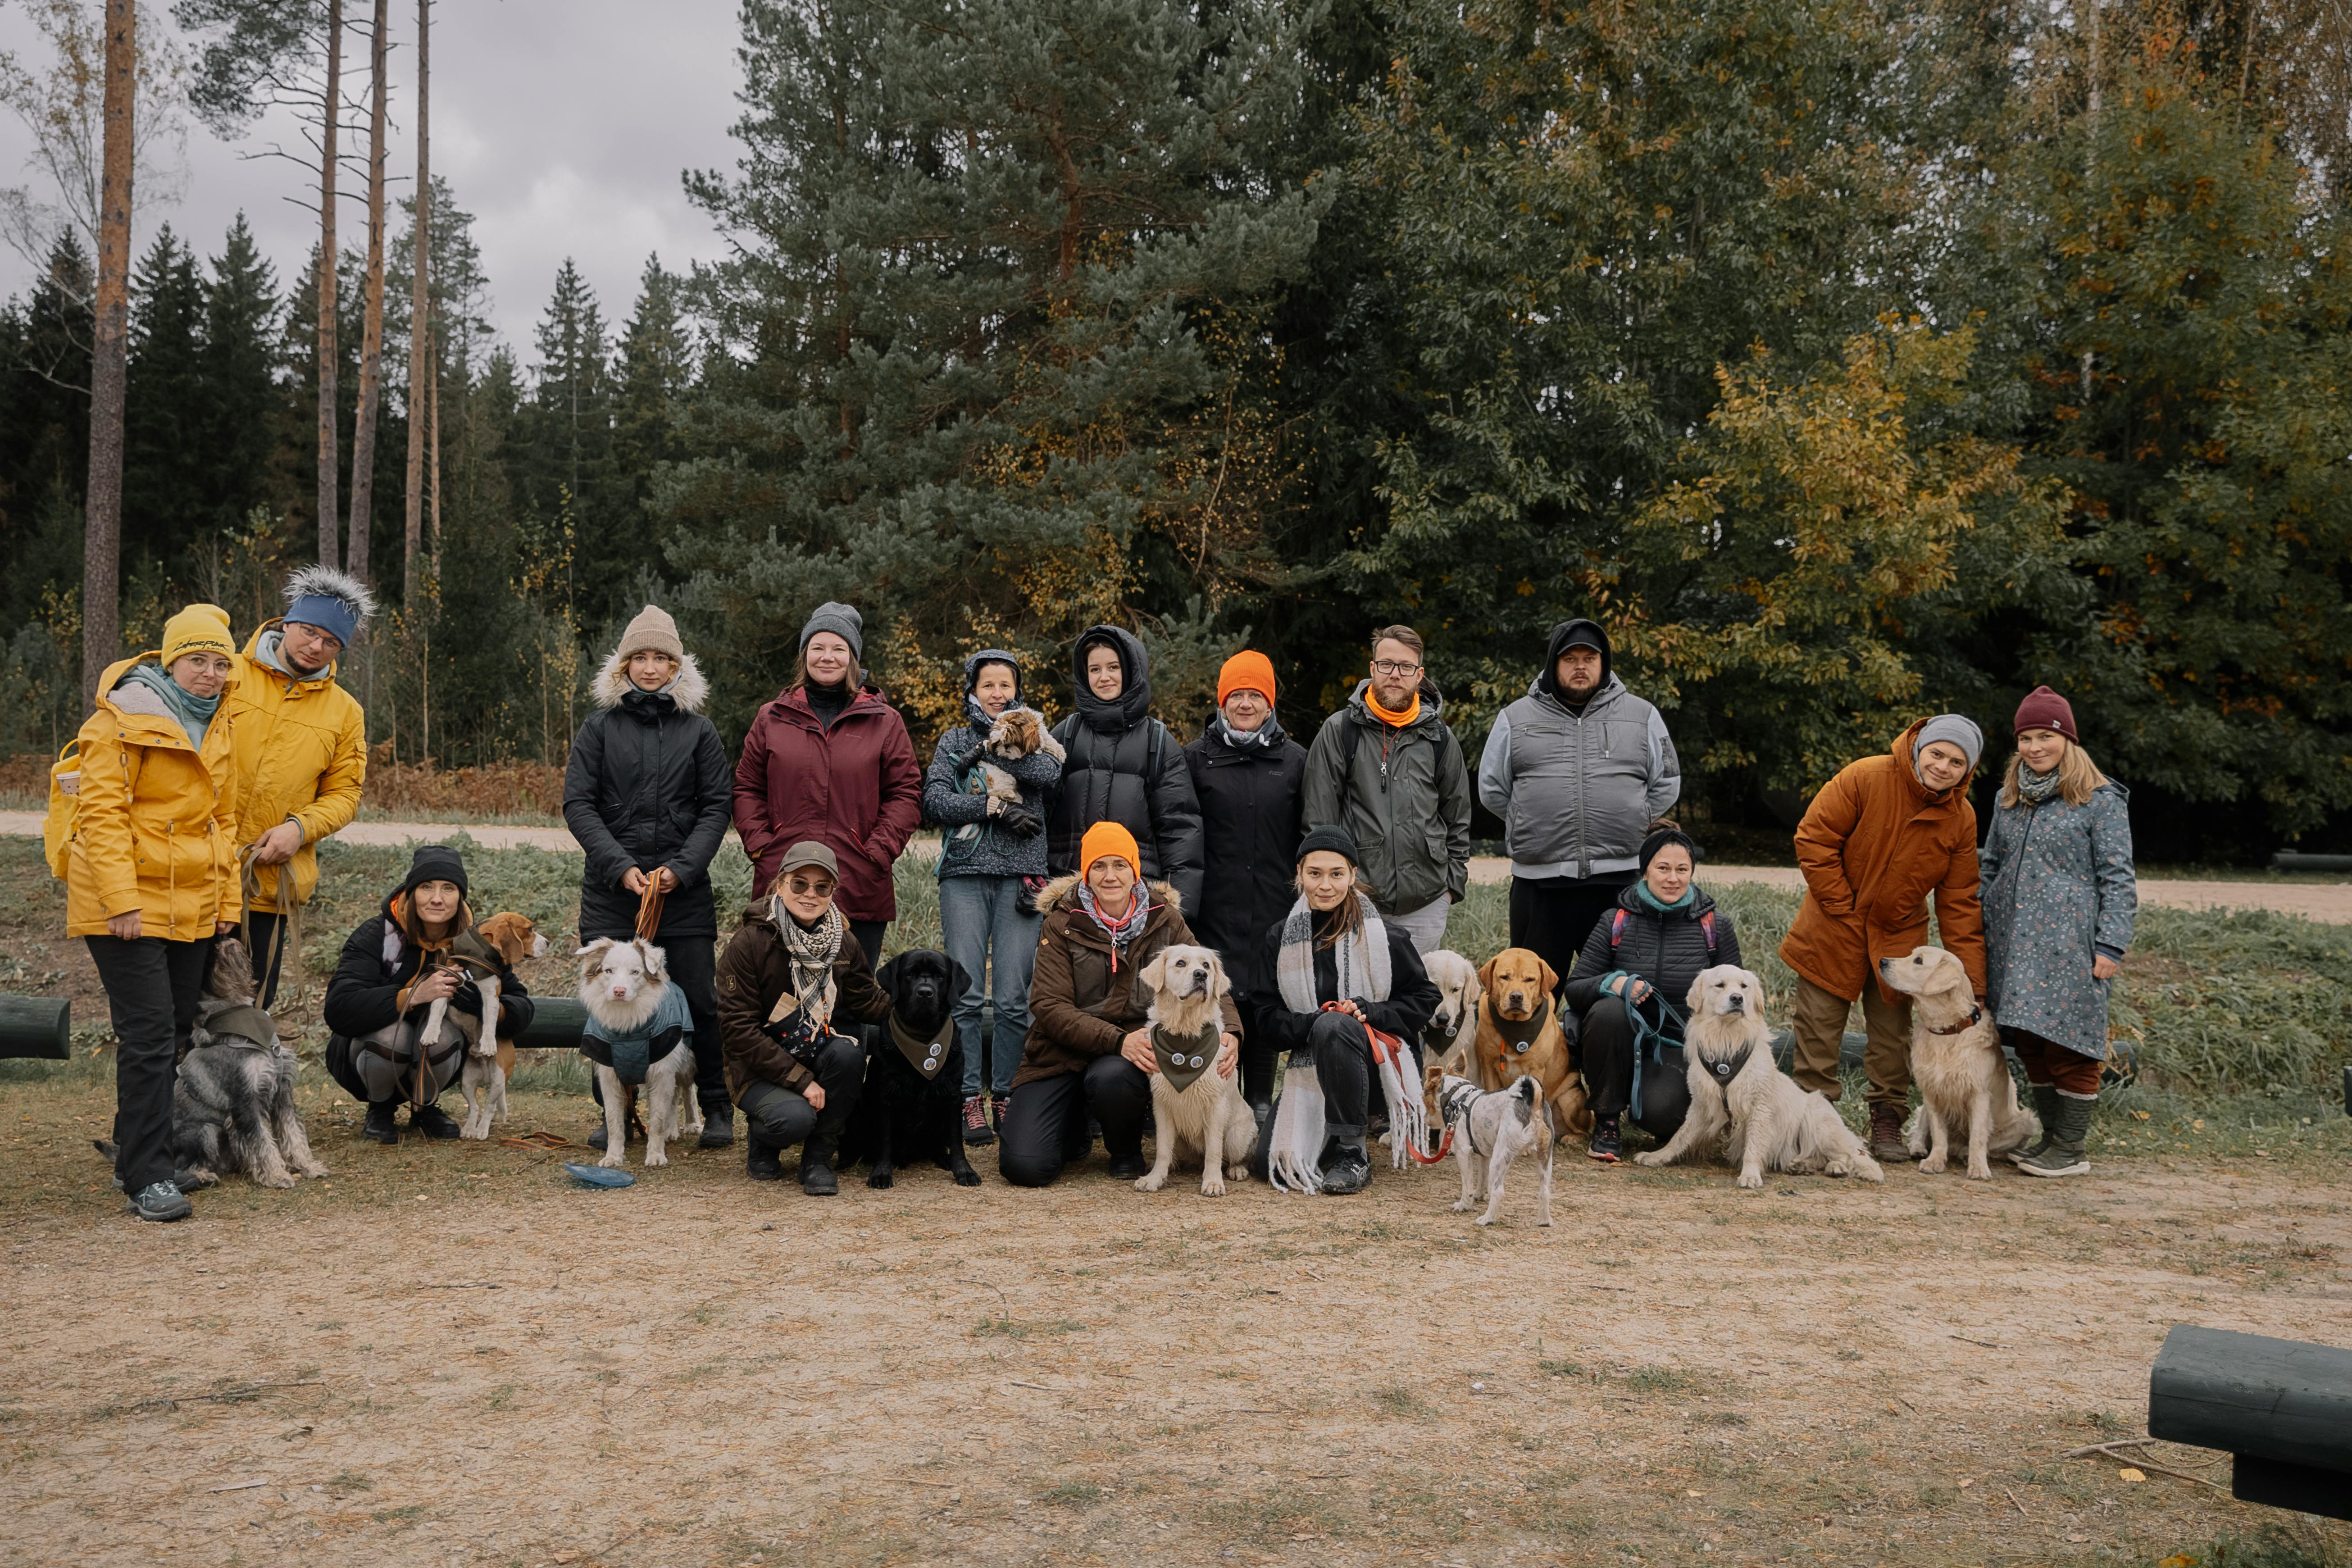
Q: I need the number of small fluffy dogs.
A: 1